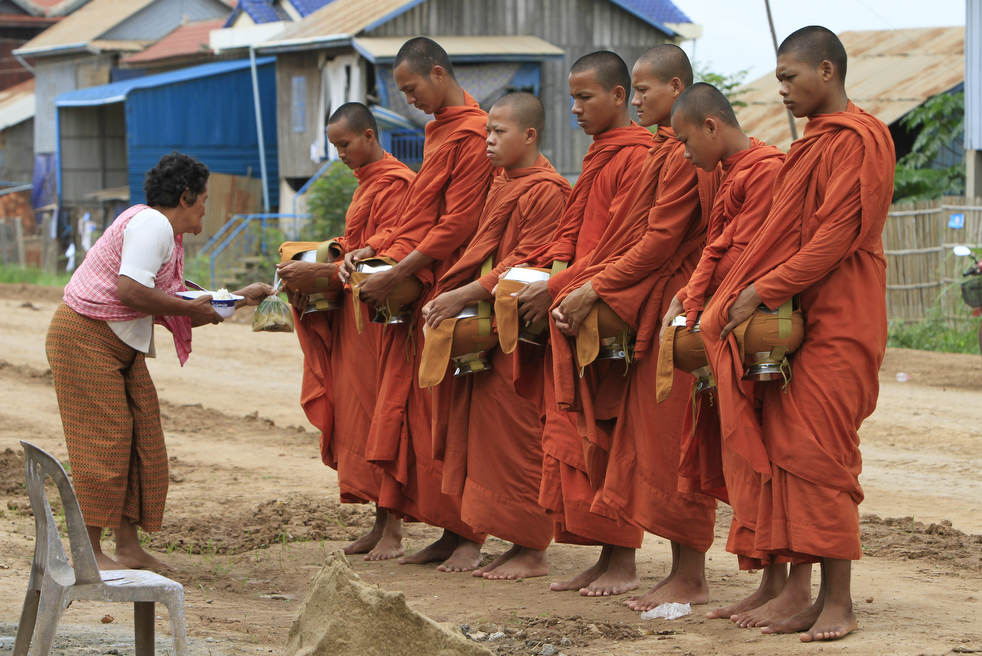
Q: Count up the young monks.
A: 7